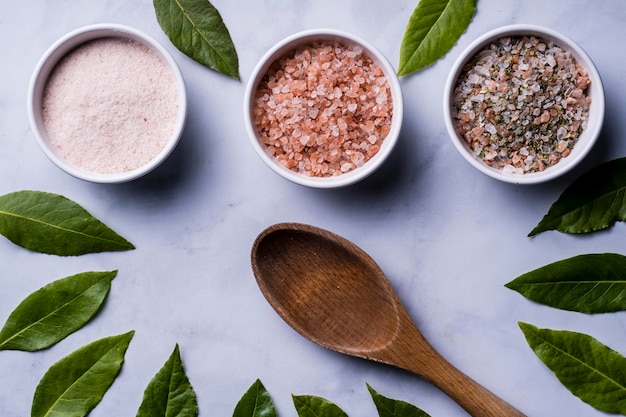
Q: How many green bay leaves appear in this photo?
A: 12